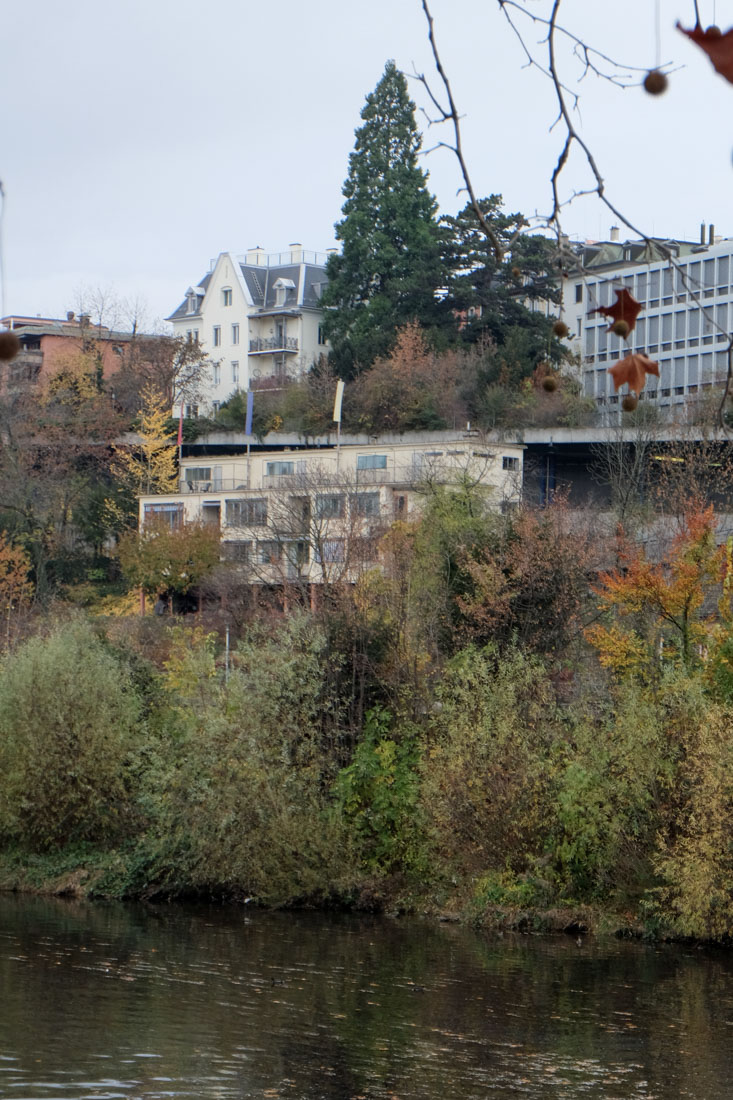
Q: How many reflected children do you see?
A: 0